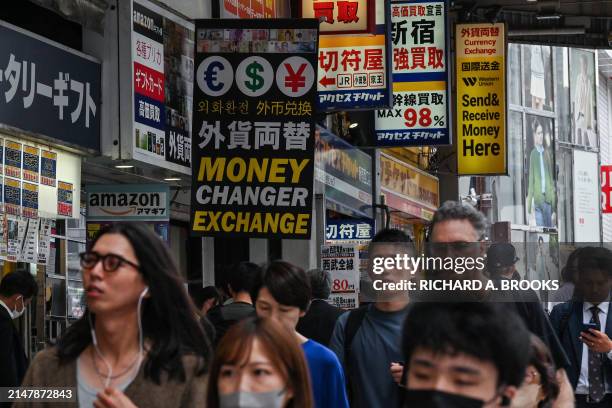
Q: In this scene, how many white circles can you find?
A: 3